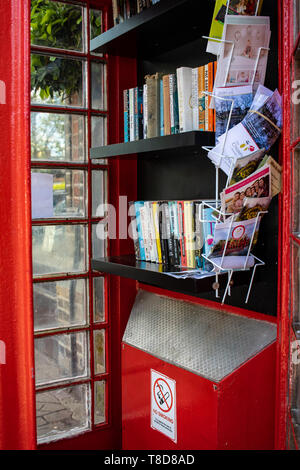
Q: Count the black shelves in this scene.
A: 3